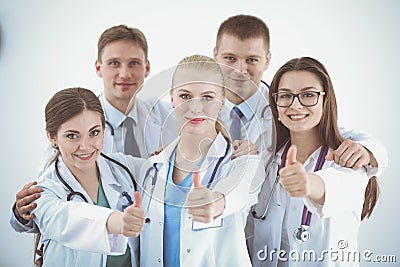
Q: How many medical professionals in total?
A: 5